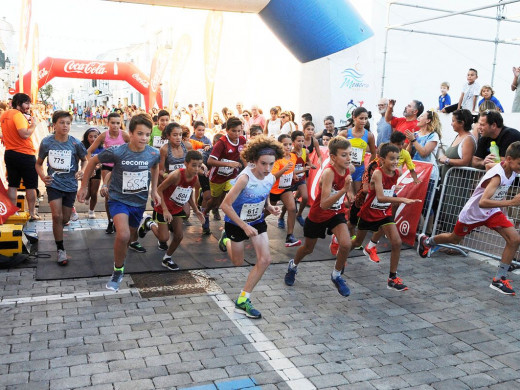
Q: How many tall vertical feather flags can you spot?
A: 5